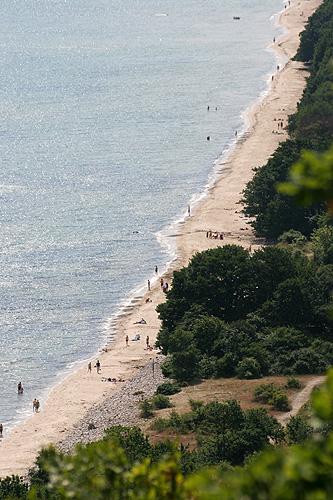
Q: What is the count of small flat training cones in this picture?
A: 0